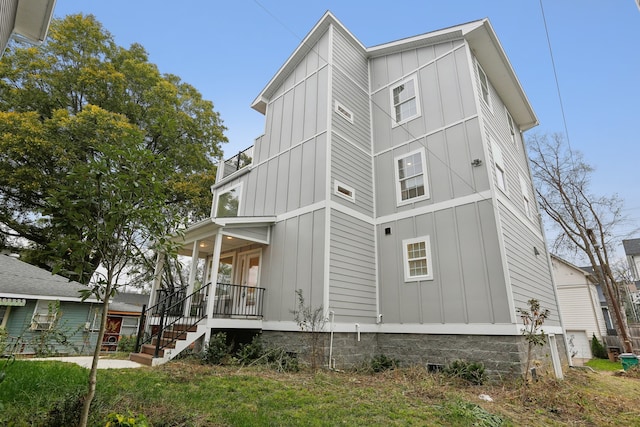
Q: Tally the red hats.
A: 0